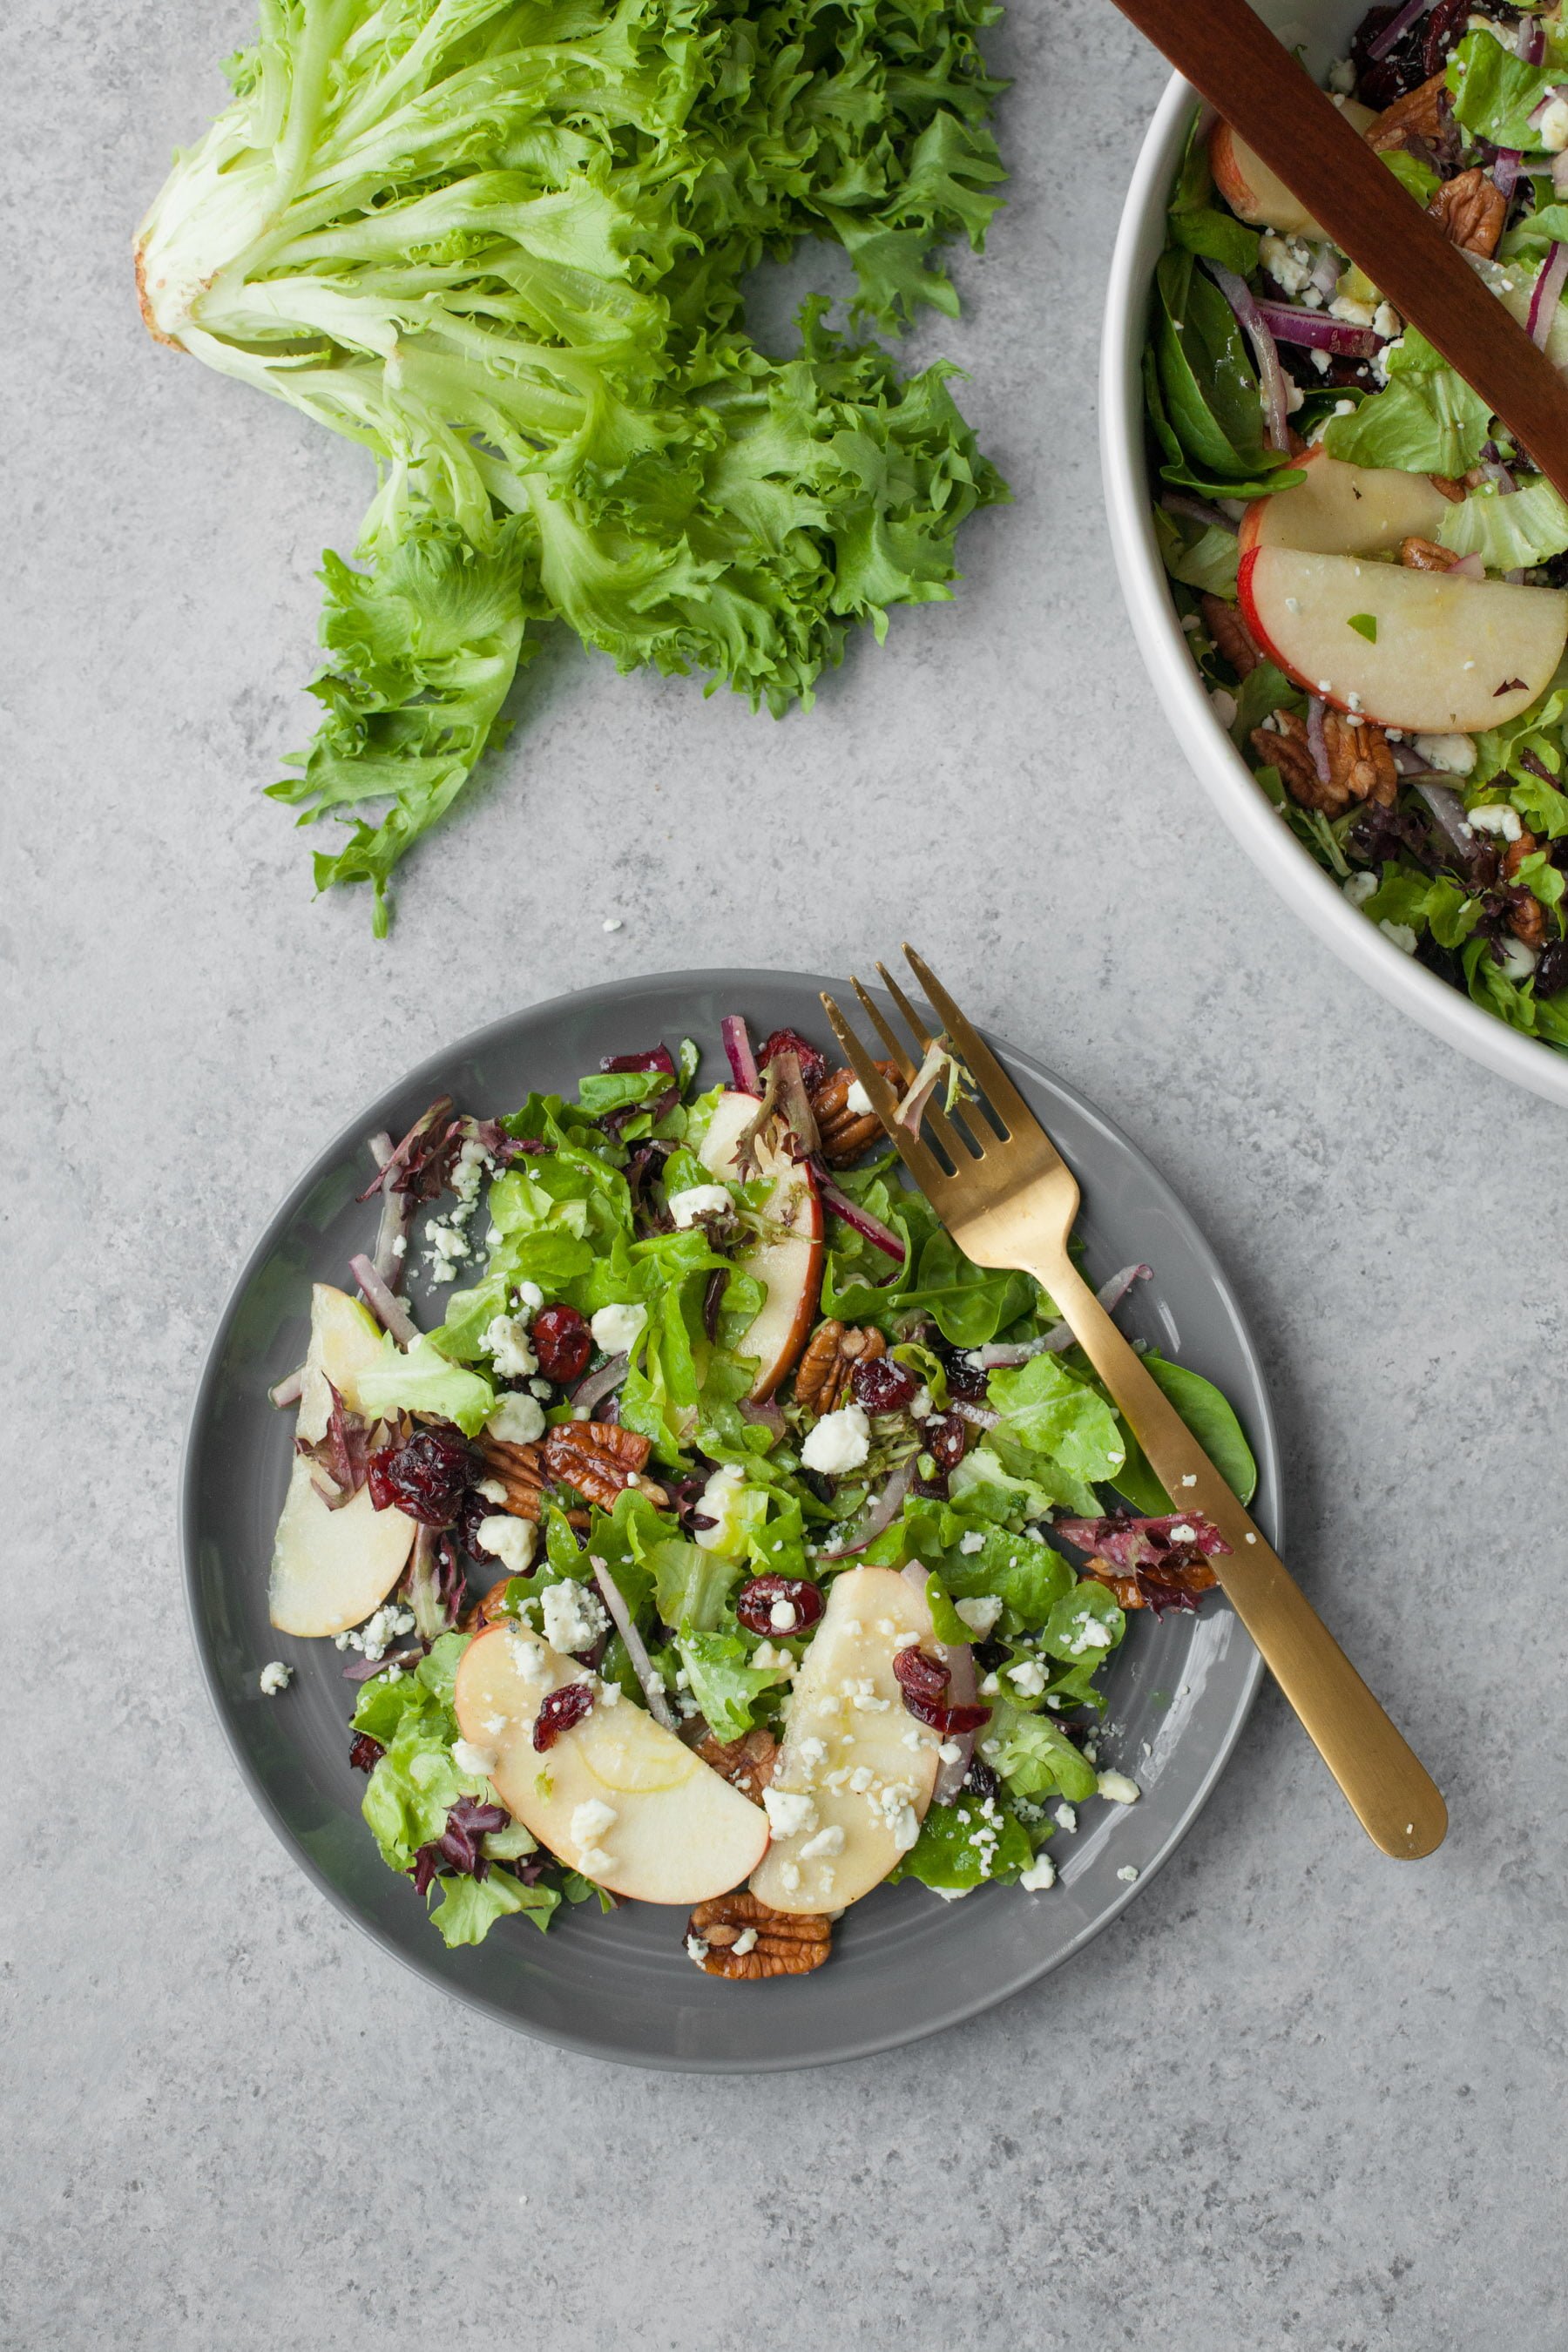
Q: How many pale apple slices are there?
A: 7